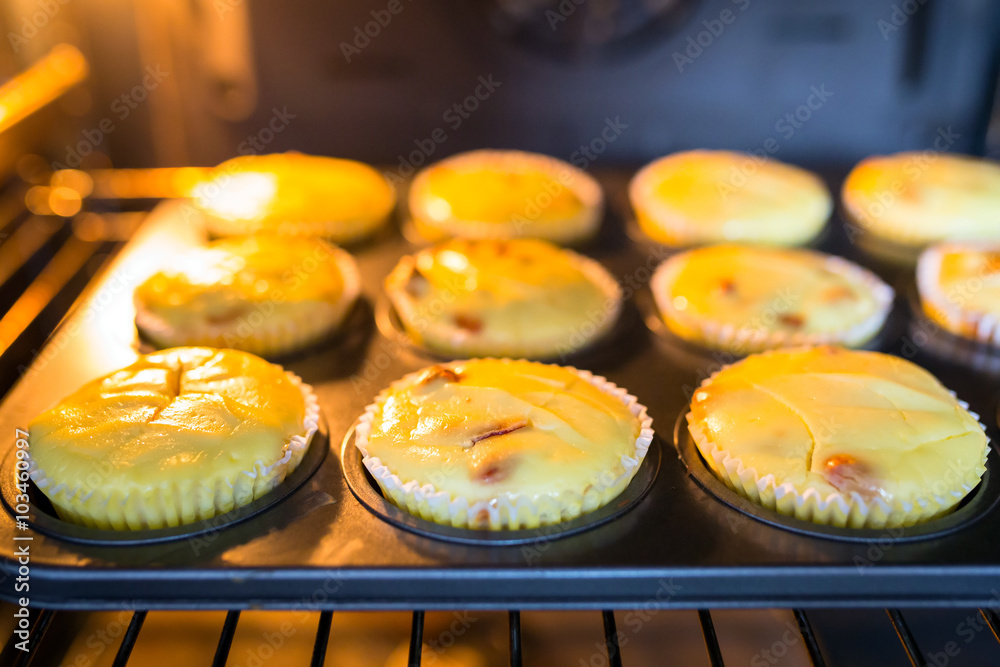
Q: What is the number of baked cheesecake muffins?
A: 11